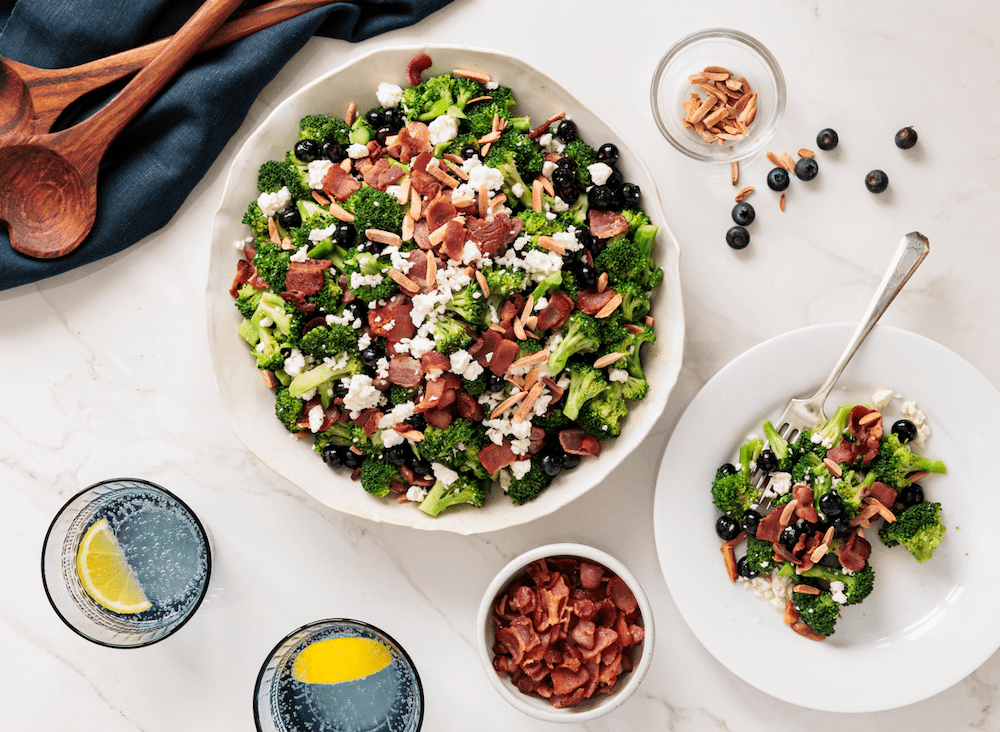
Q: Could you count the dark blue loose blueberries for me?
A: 7